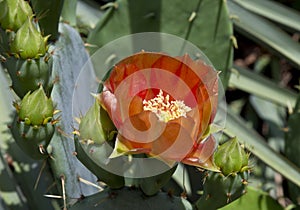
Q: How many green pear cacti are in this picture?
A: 5